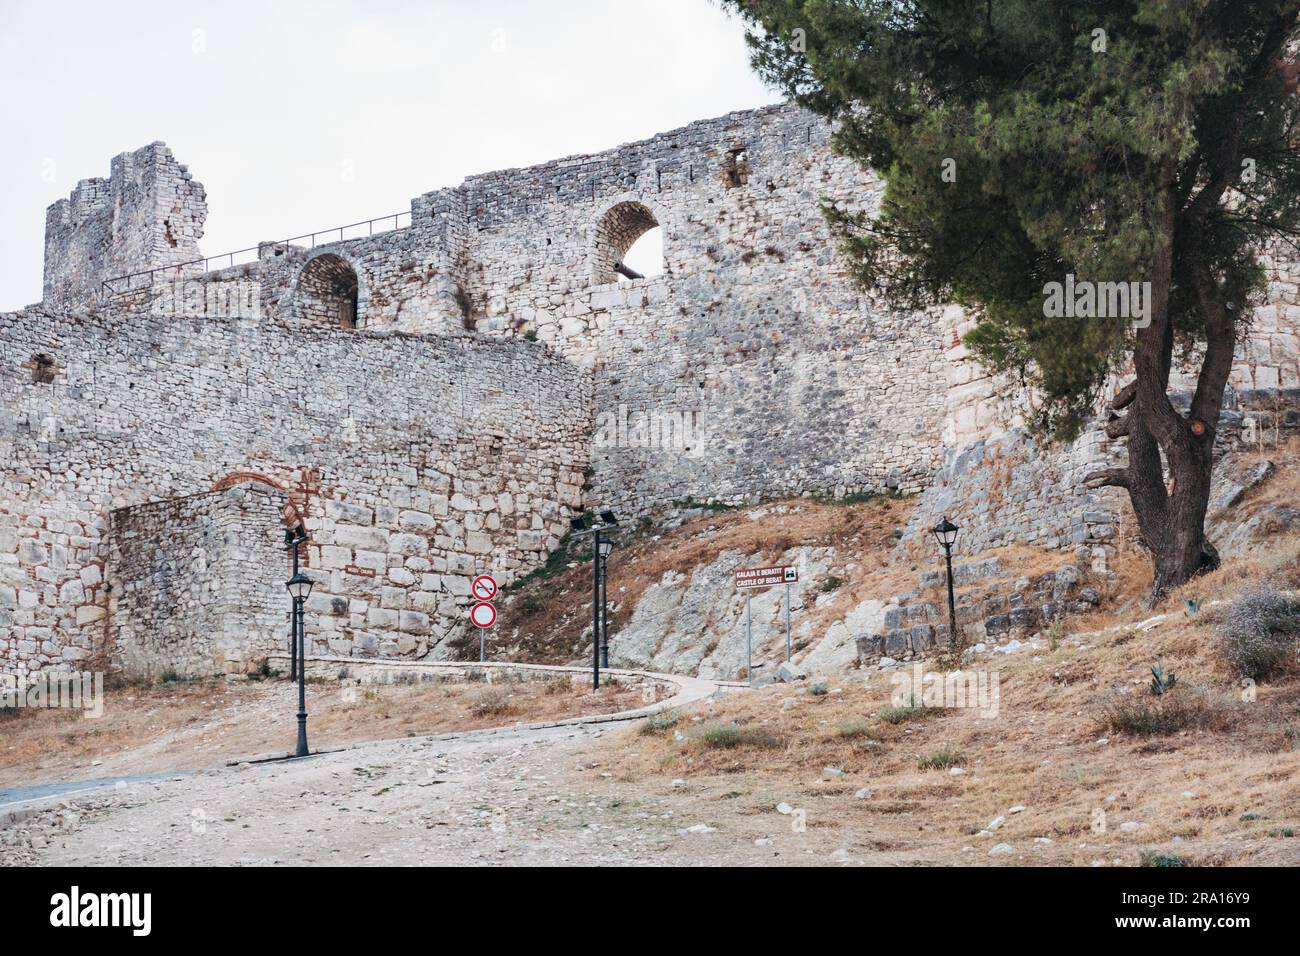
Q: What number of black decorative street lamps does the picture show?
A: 3